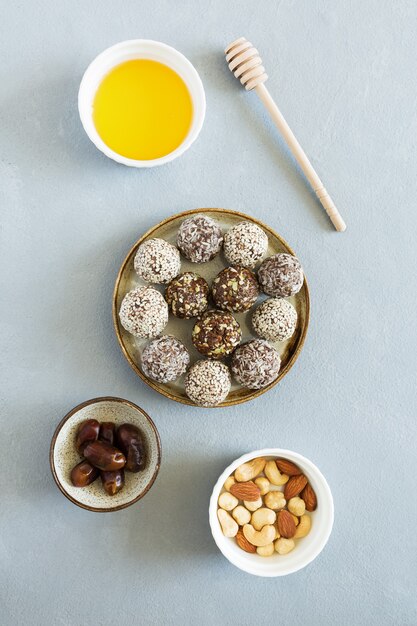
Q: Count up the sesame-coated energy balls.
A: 5